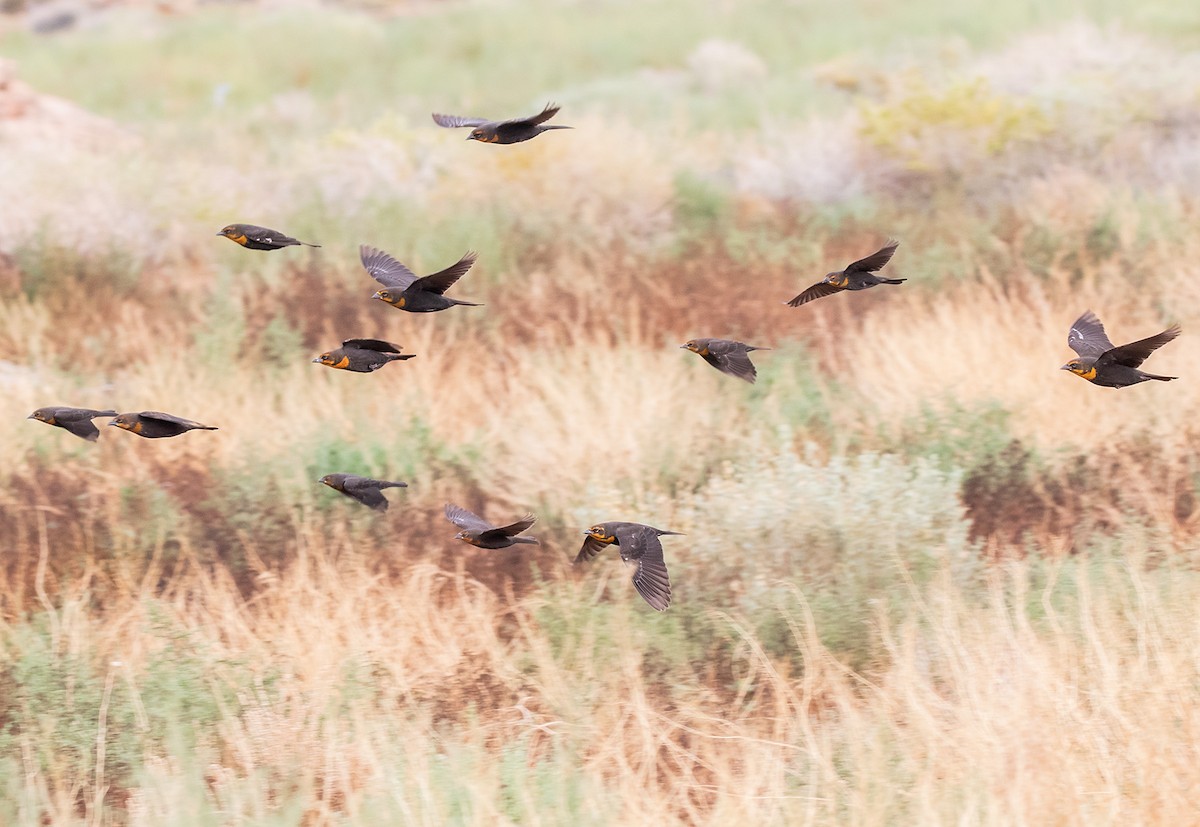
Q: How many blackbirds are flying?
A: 12